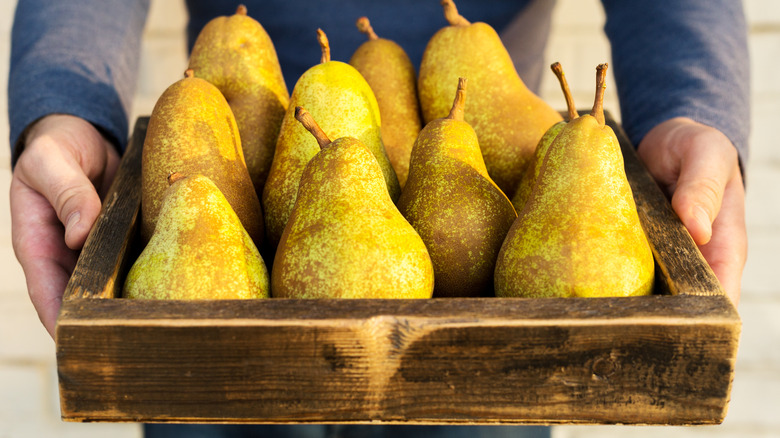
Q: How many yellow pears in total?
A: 10